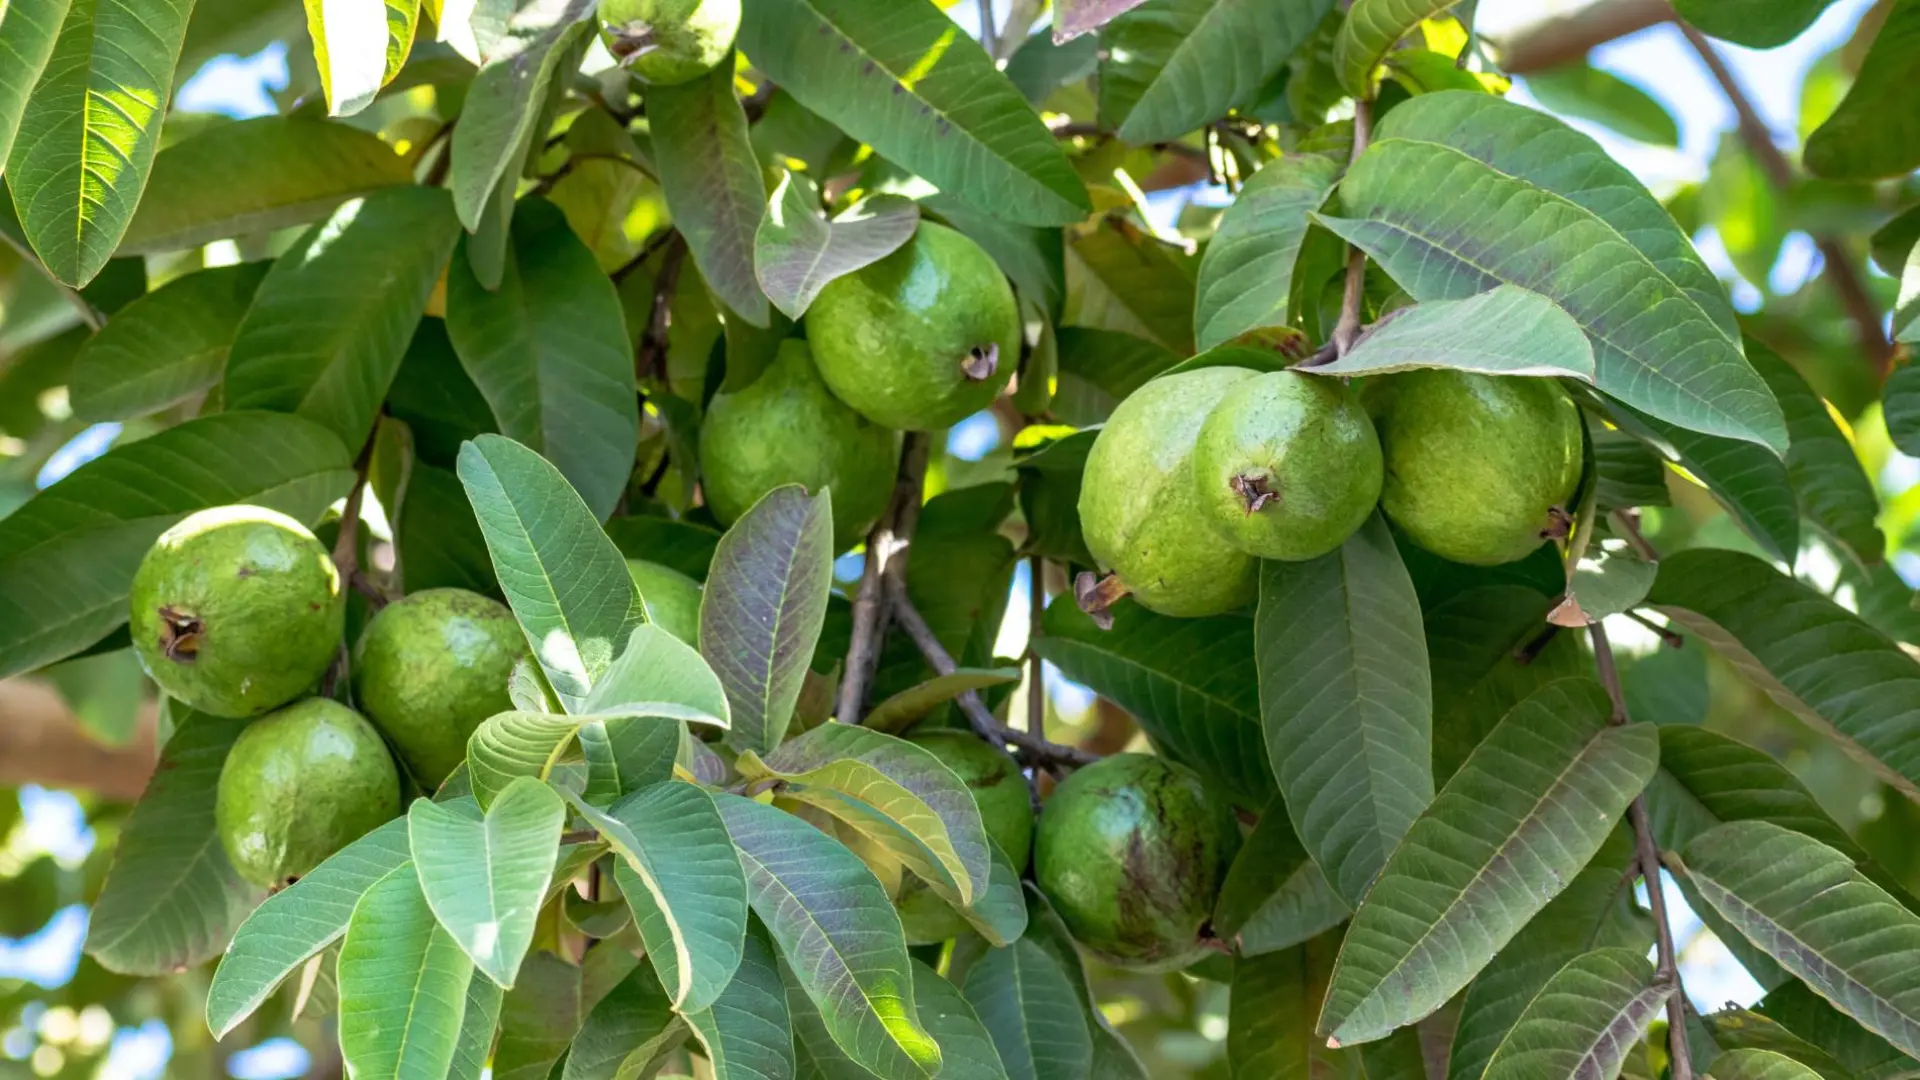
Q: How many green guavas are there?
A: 12